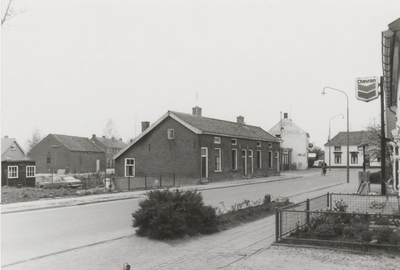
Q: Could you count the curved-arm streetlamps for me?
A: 2